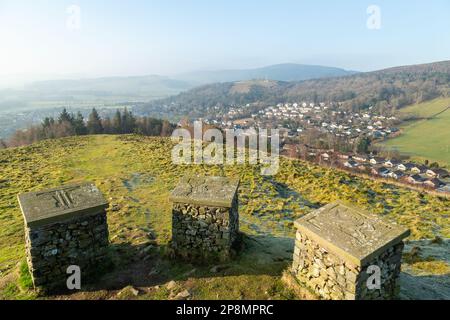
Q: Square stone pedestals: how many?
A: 3